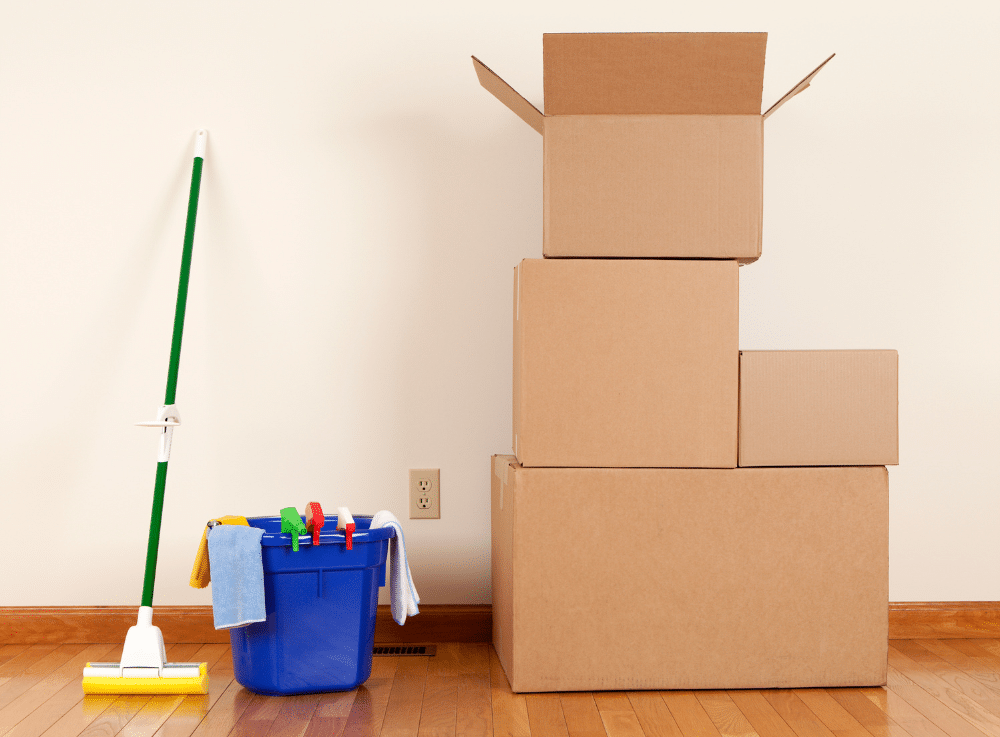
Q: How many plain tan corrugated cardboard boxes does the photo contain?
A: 4